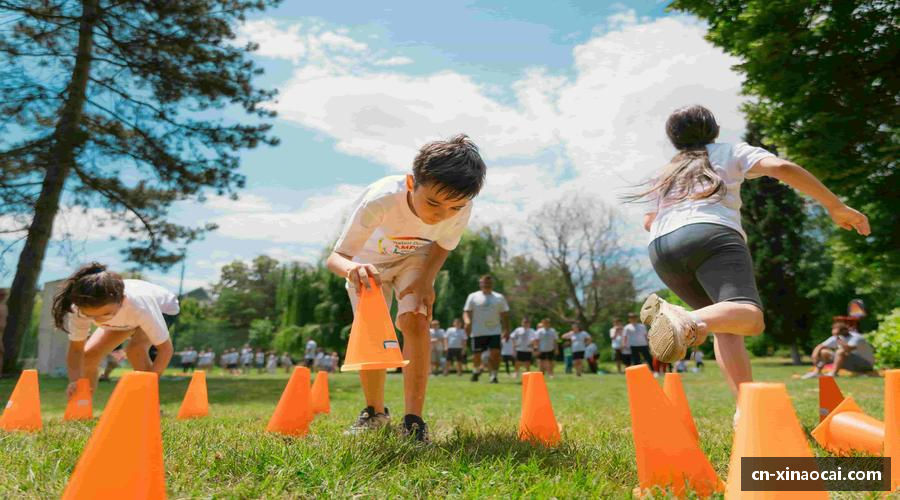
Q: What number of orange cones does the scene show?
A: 14